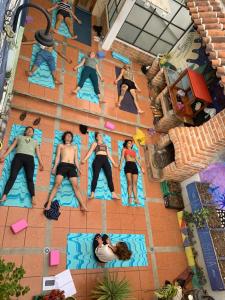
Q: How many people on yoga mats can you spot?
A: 9